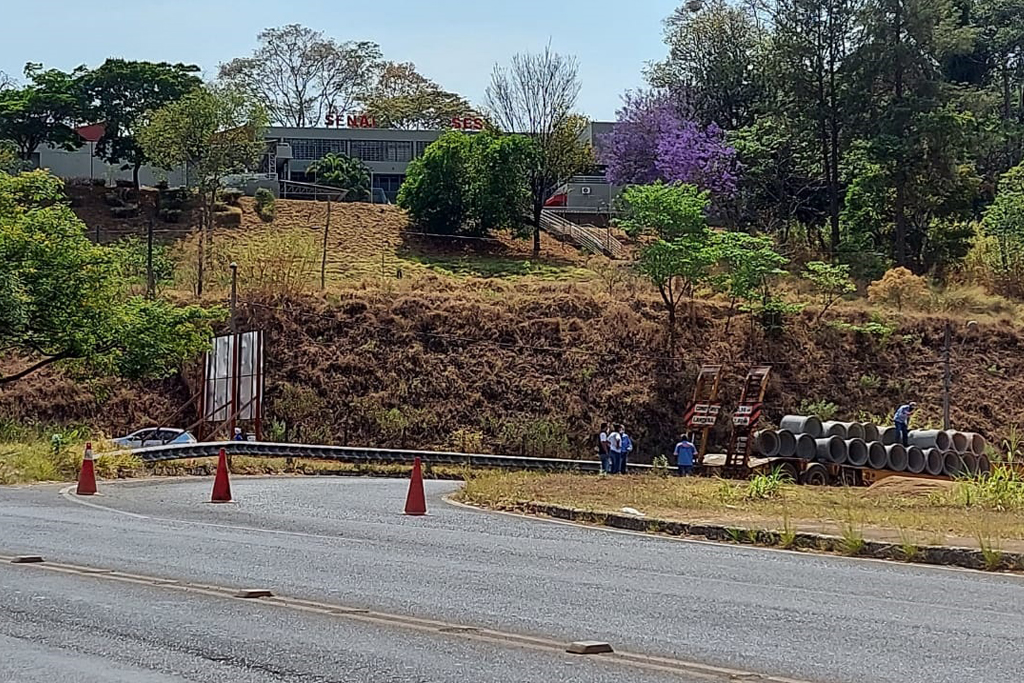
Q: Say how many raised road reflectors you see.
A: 3